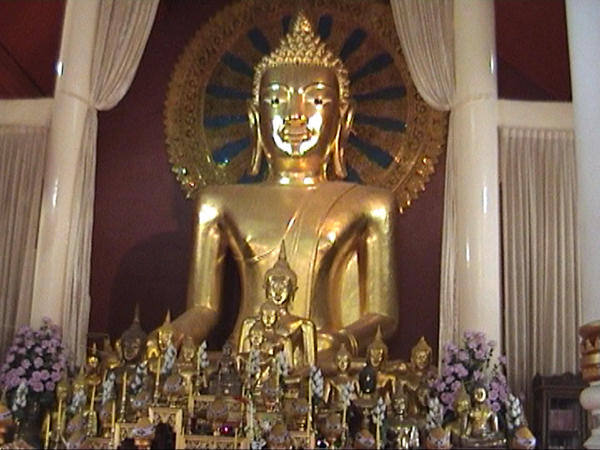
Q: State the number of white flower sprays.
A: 13